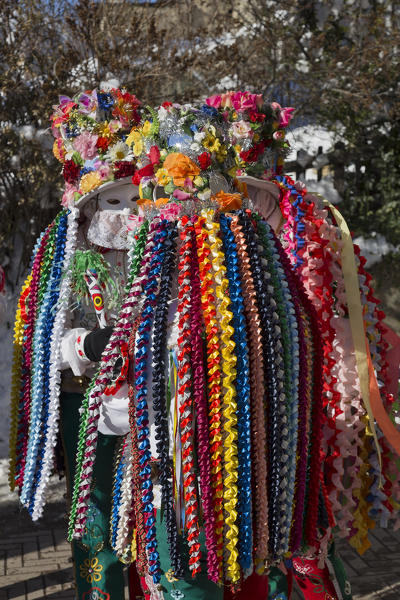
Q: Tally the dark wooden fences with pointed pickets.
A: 1